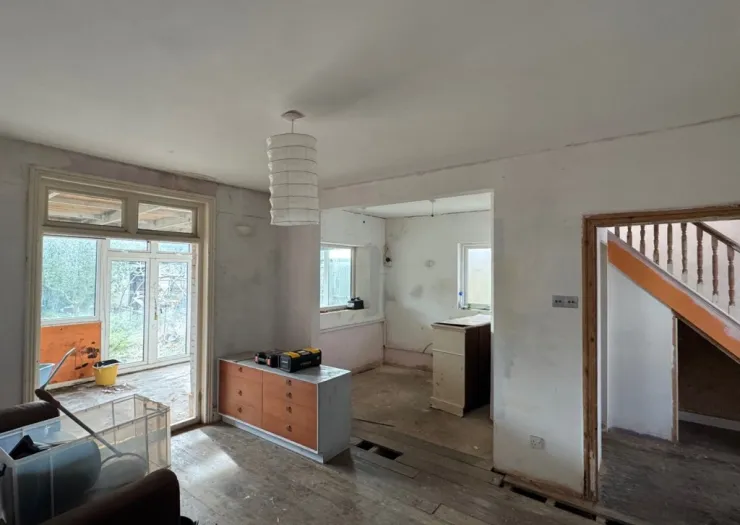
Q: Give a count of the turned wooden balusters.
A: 9